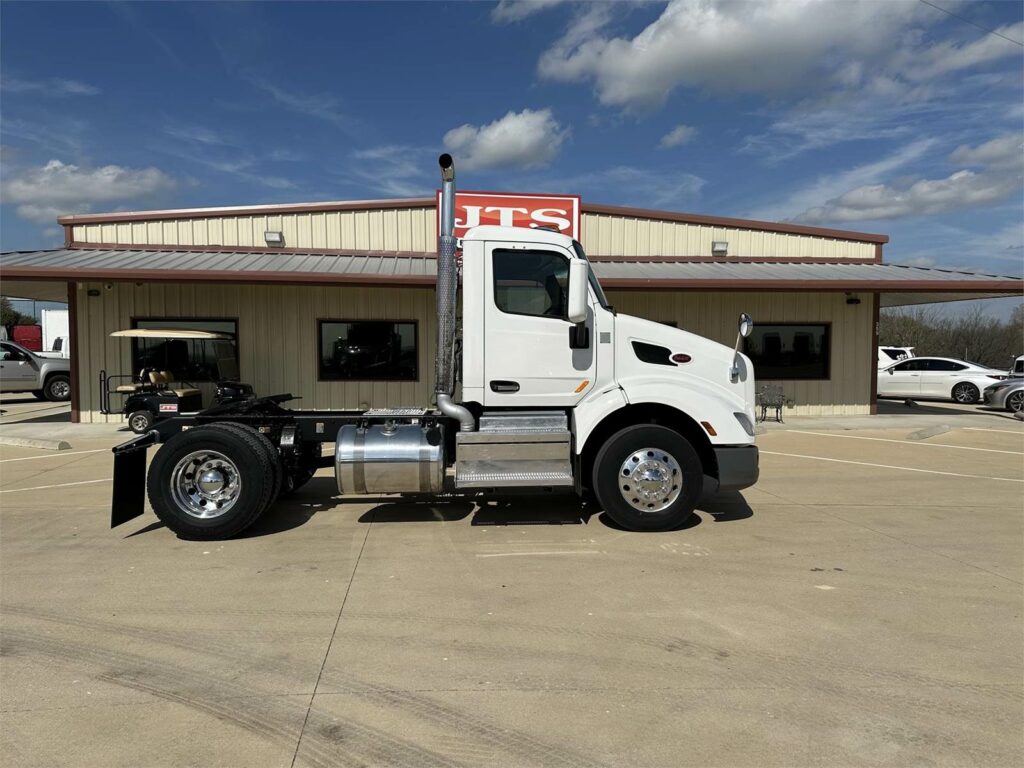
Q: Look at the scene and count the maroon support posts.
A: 2